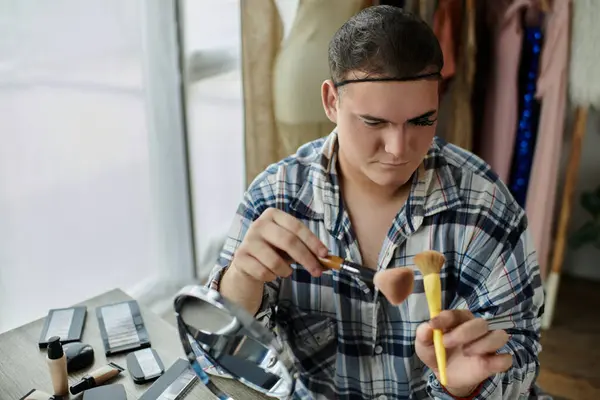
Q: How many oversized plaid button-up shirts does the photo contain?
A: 1